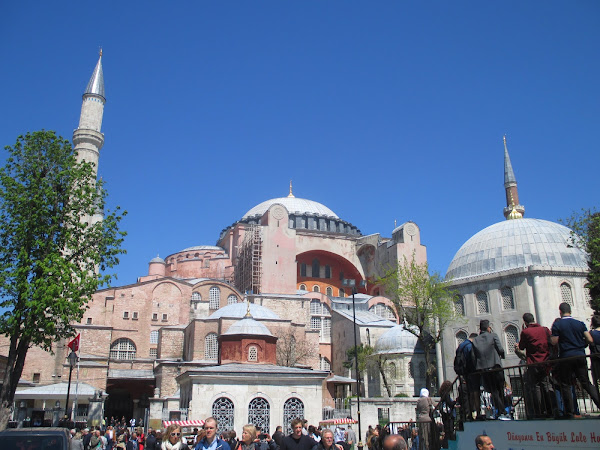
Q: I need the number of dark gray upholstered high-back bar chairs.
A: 0